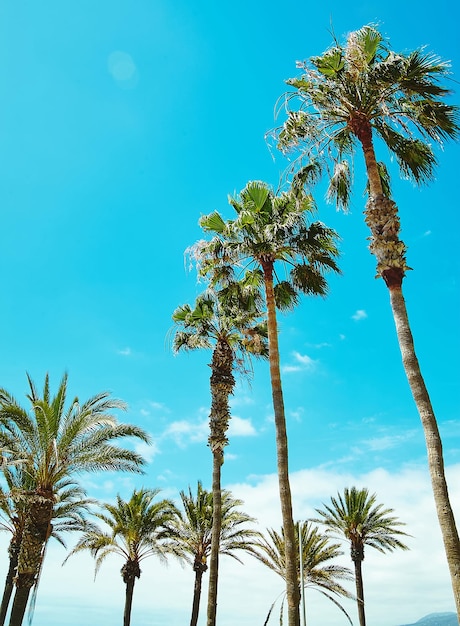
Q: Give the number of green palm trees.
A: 9